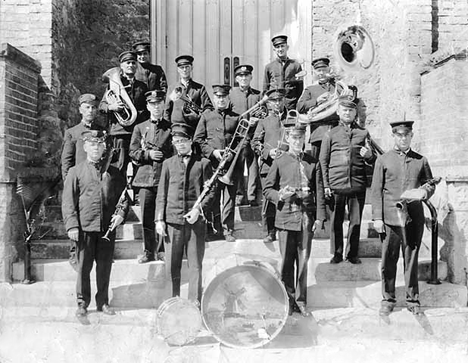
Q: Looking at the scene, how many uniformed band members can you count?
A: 15